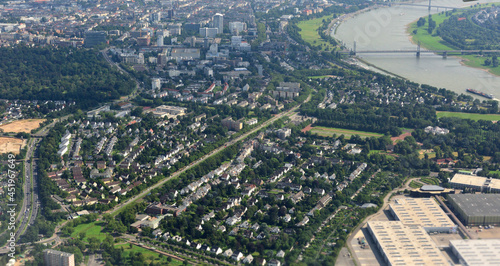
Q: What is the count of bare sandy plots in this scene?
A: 2